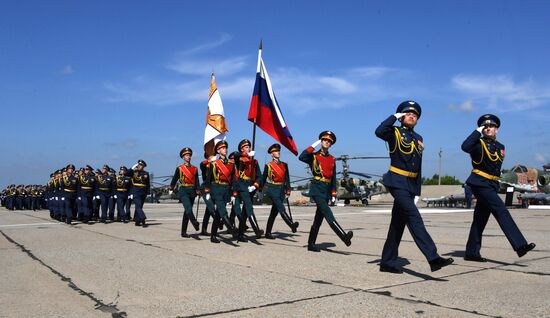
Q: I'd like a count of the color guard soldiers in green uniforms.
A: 7